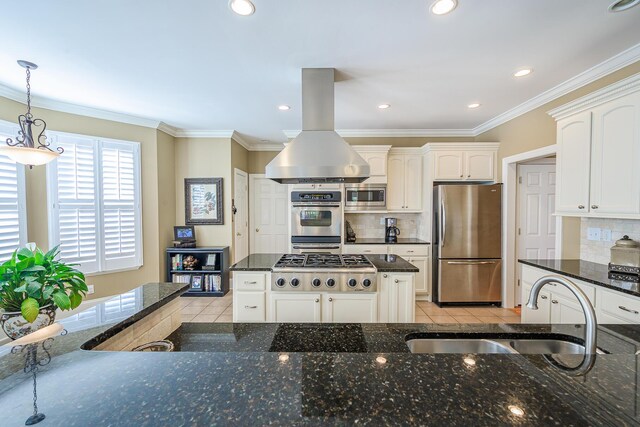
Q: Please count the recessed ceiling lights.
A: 7